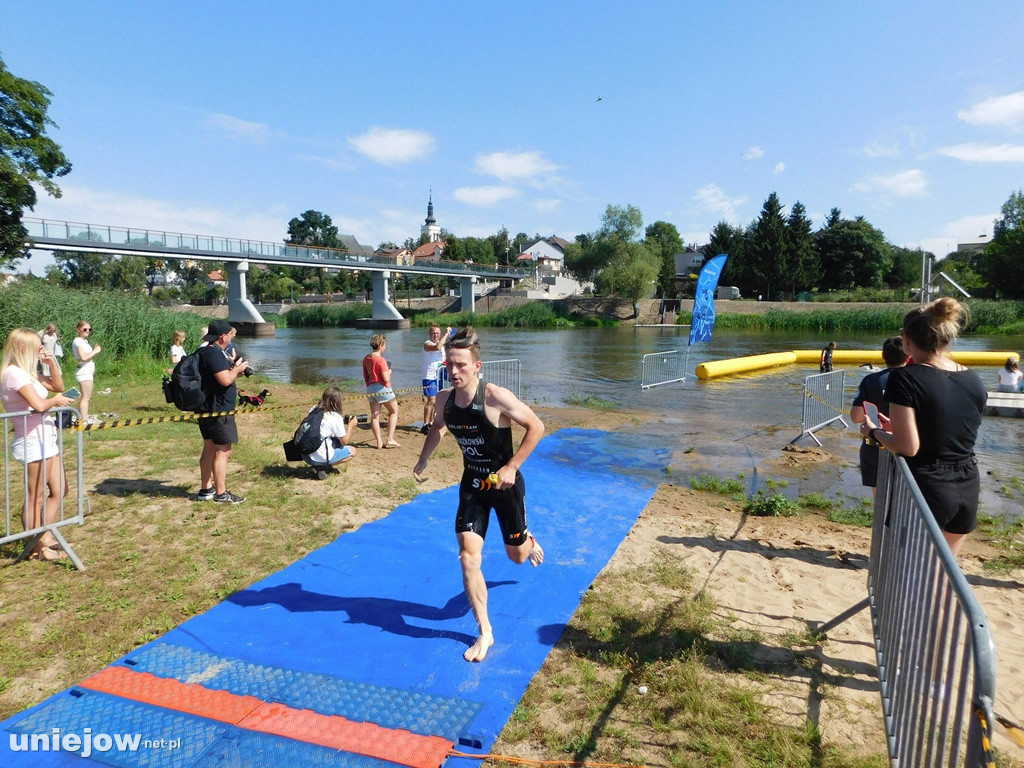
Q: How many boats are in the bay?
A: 0